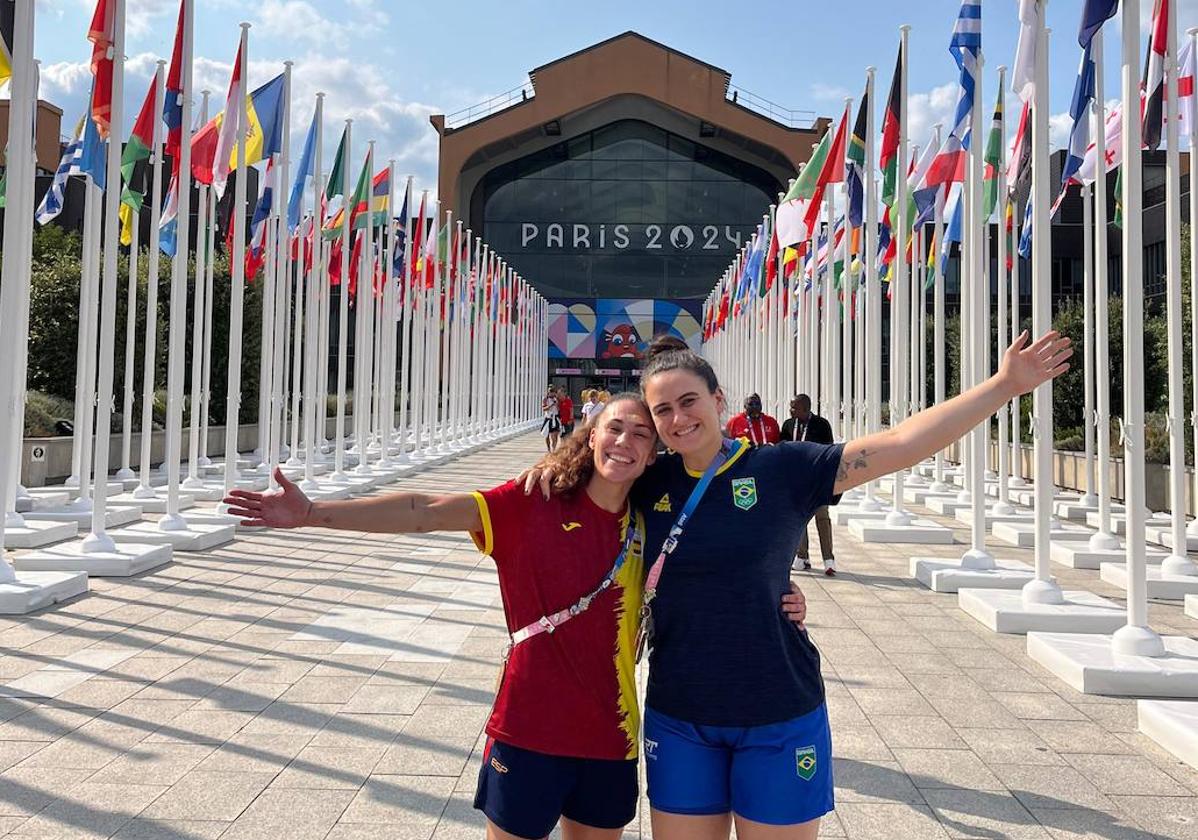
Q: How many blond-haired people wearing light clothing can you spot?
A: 1